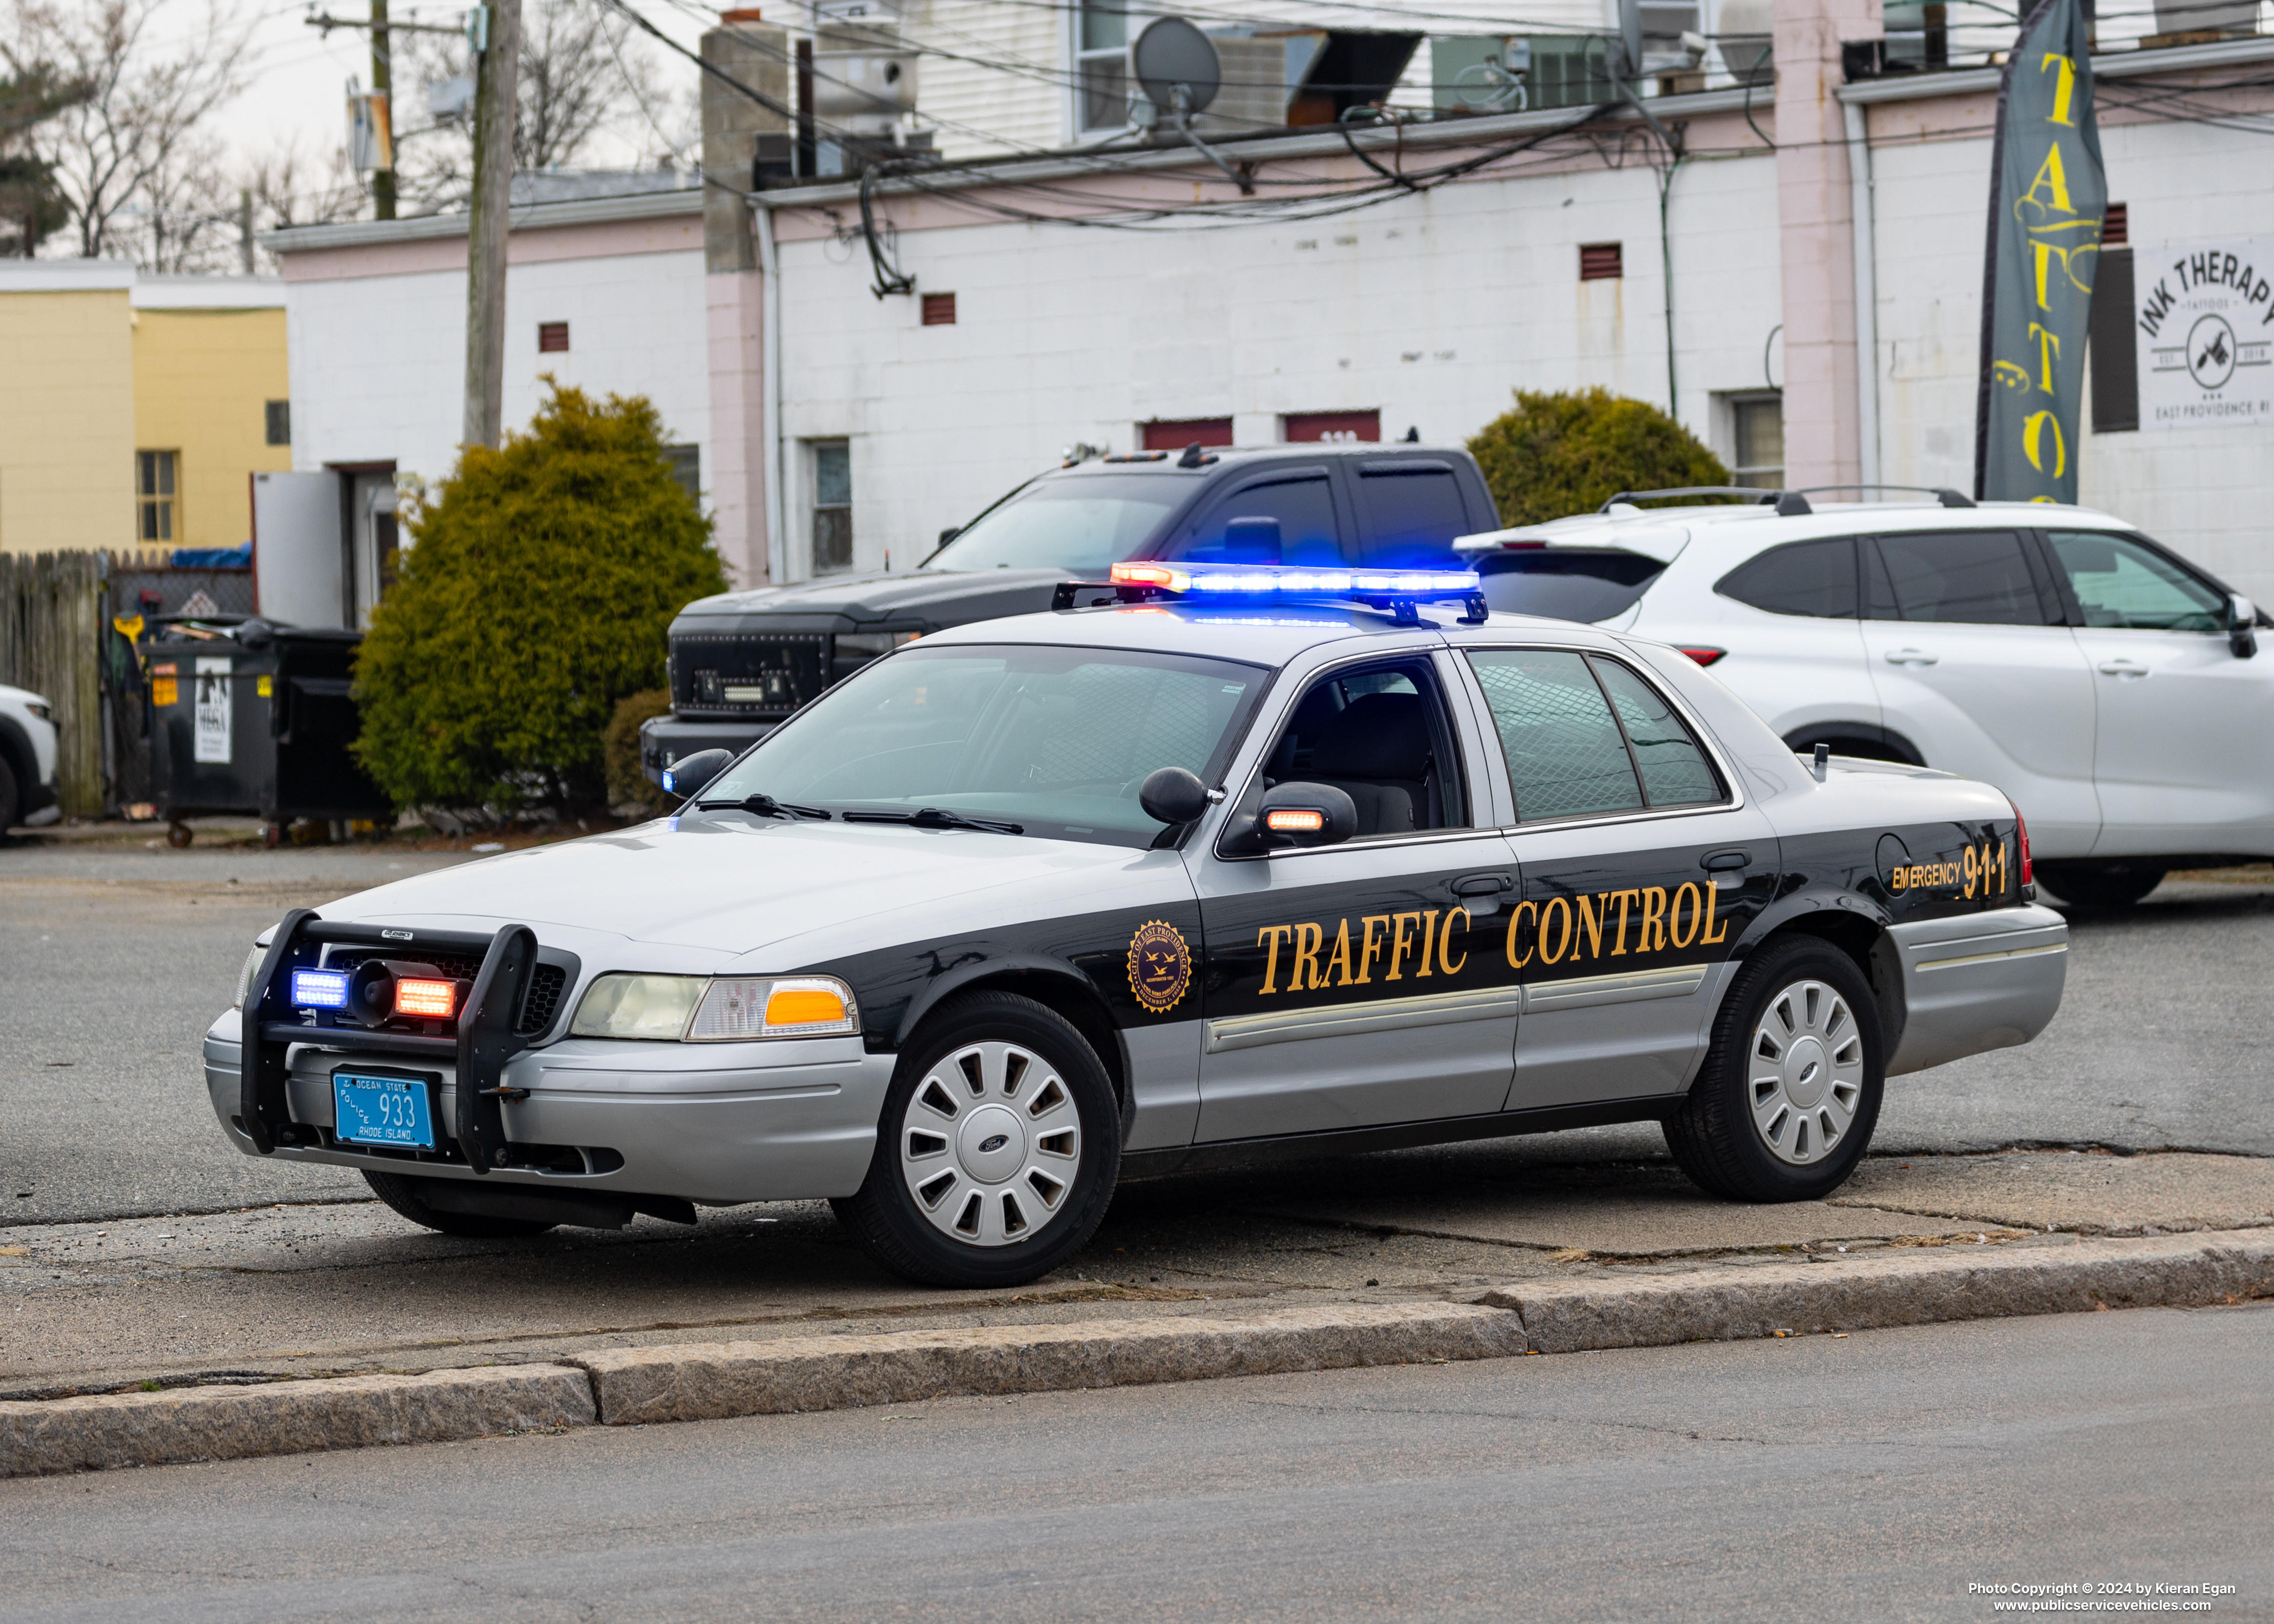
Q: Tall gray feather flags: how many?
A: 1